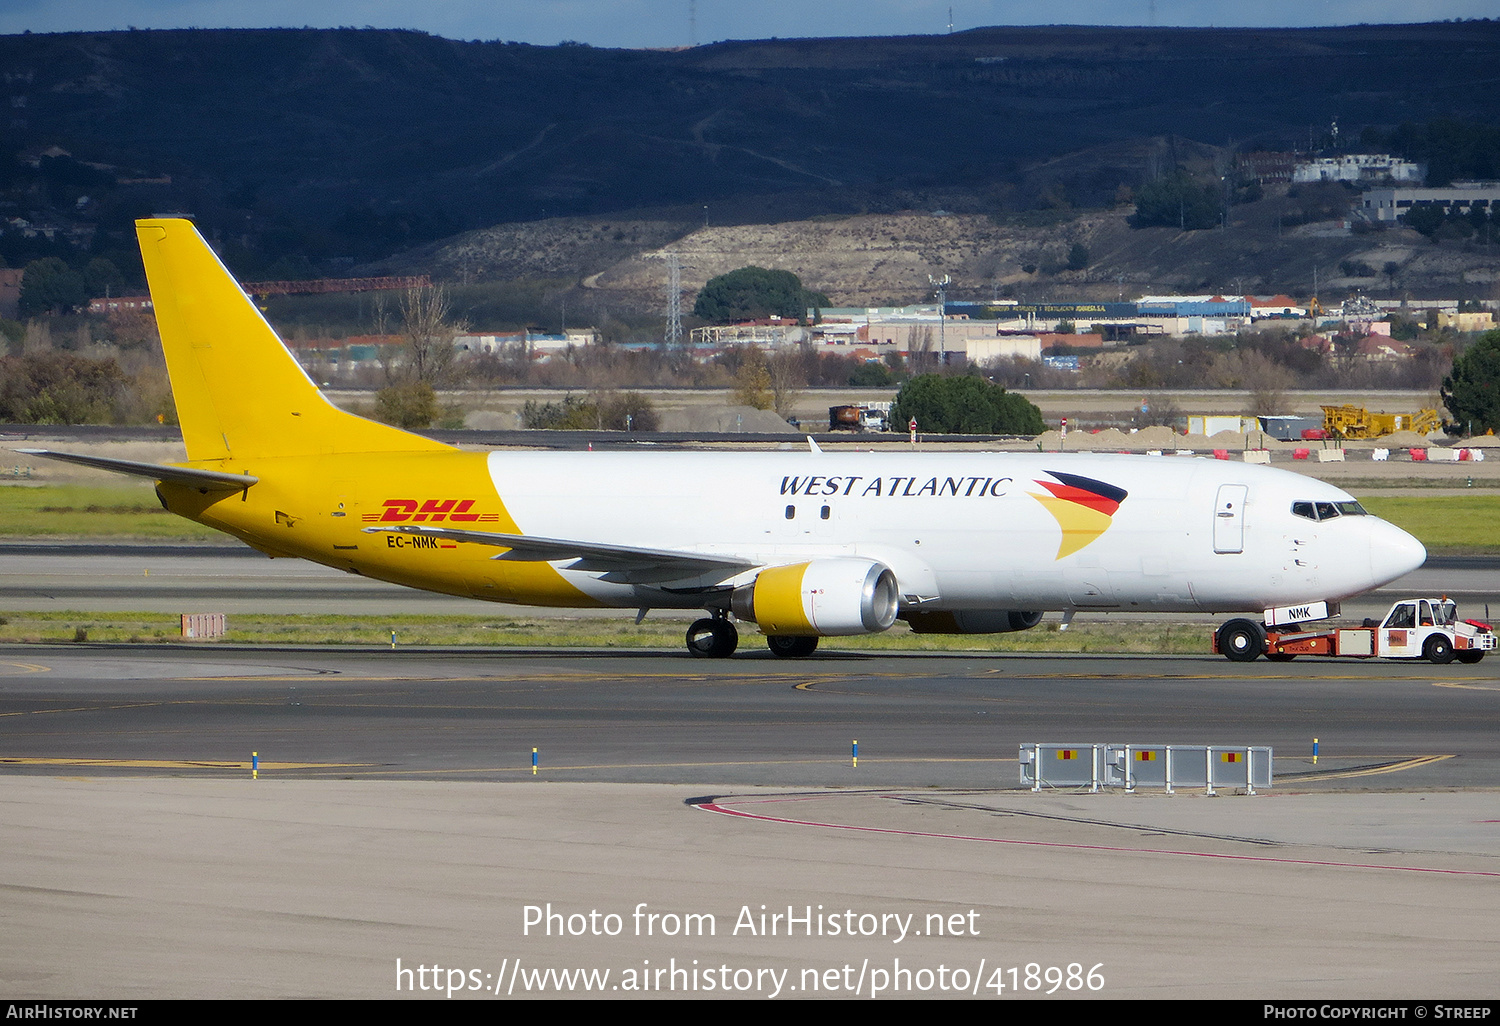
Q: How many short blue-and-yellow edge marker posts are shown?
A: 5